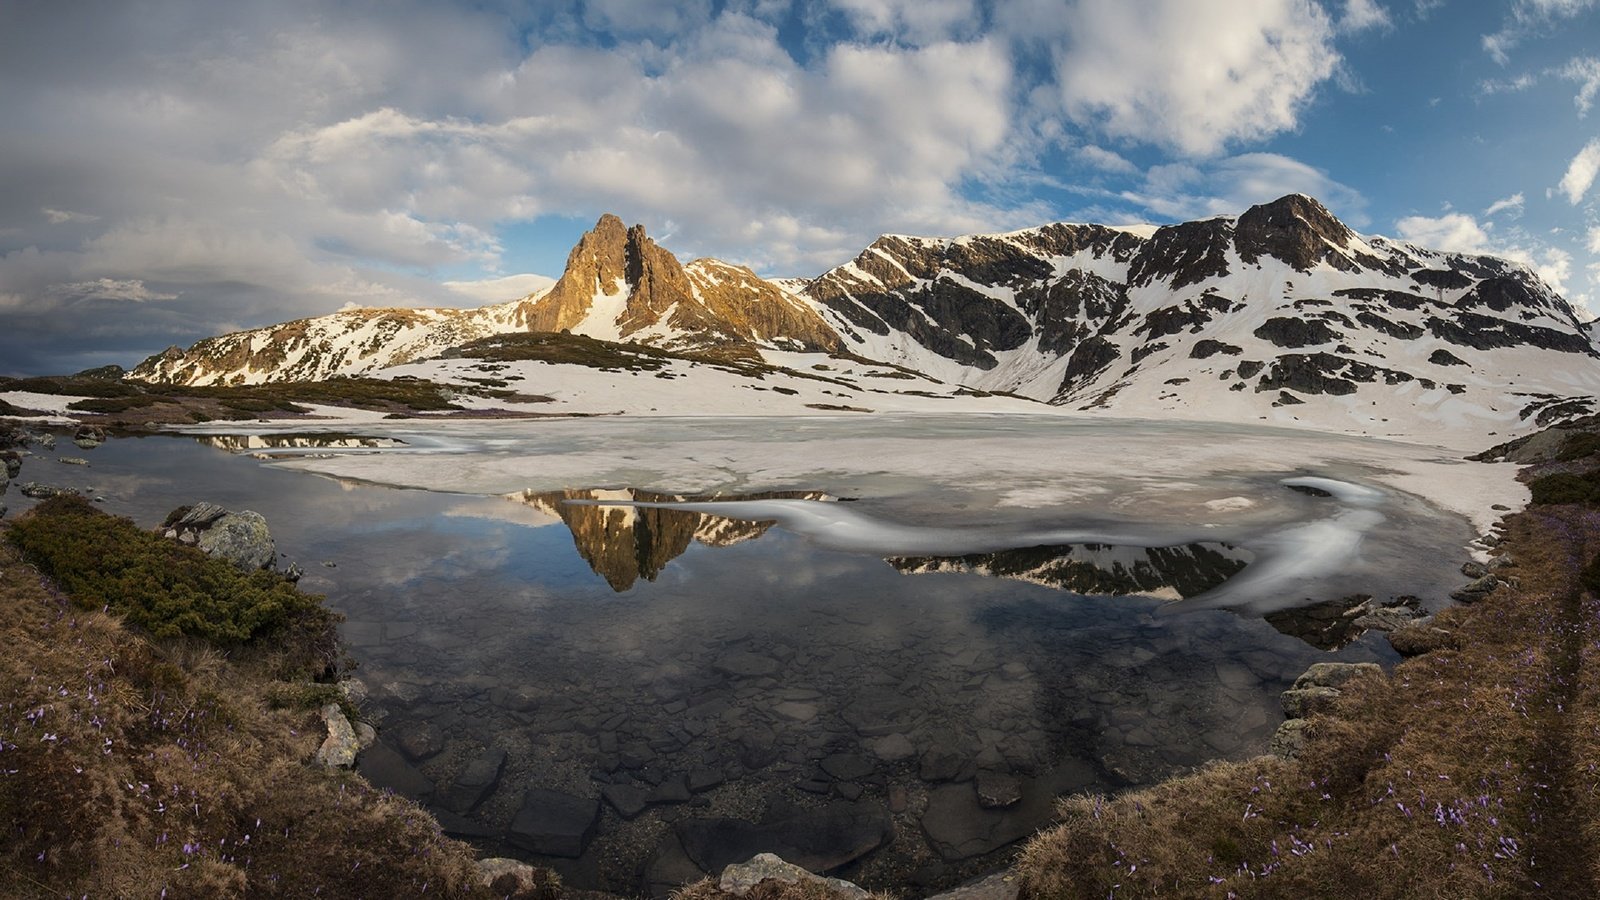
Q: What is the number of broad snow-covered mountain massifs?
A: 1